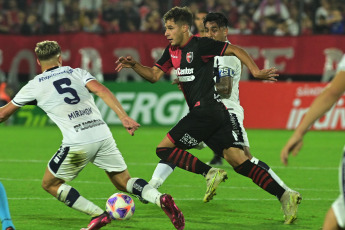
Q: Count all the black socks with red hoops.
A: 2